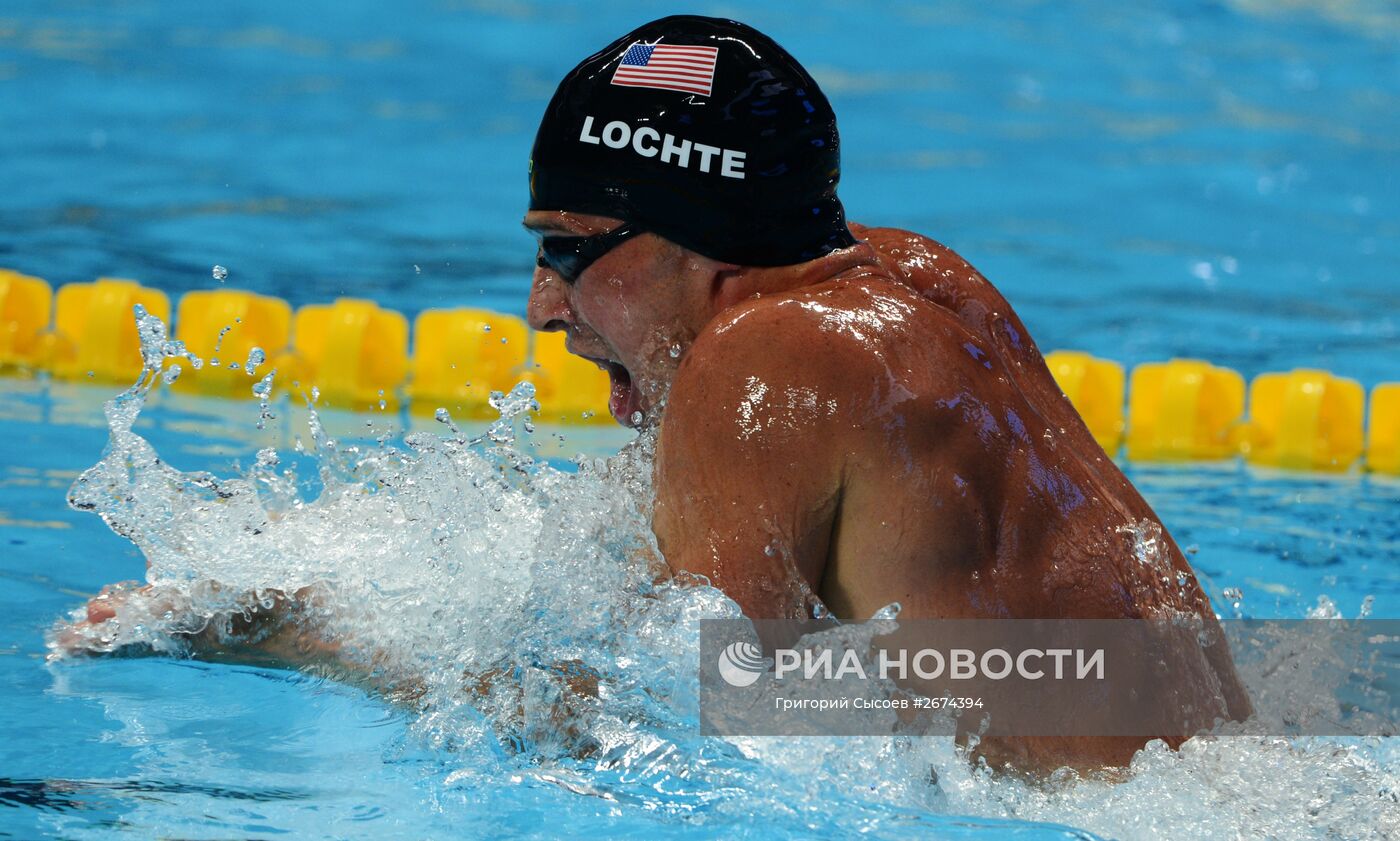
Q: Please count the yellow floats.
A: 10